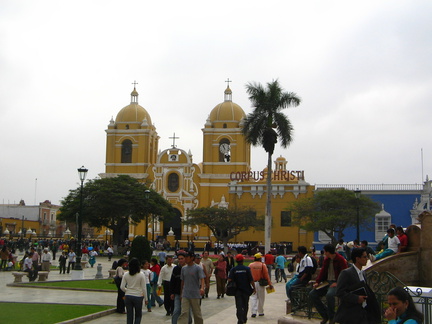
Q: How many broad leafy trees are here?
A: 3